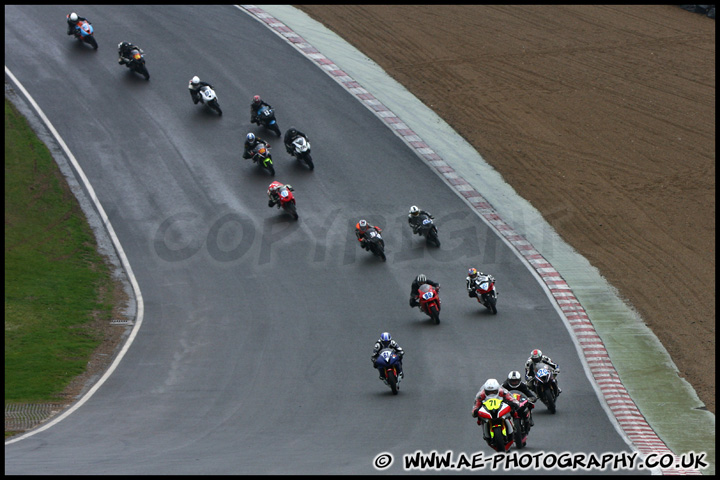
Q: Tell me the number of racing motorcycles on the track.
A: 15